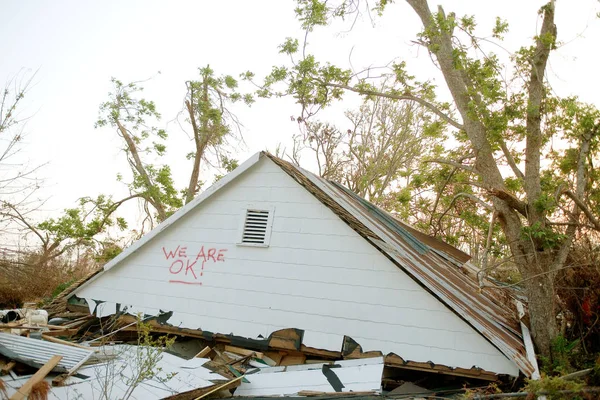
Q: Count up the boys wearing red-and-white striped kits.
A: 0